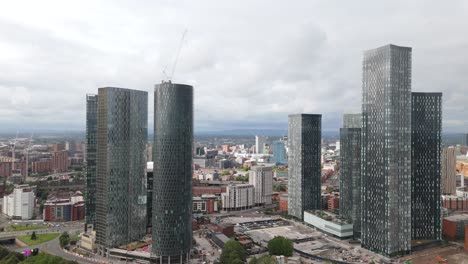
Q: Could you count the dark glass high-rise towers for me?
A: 7